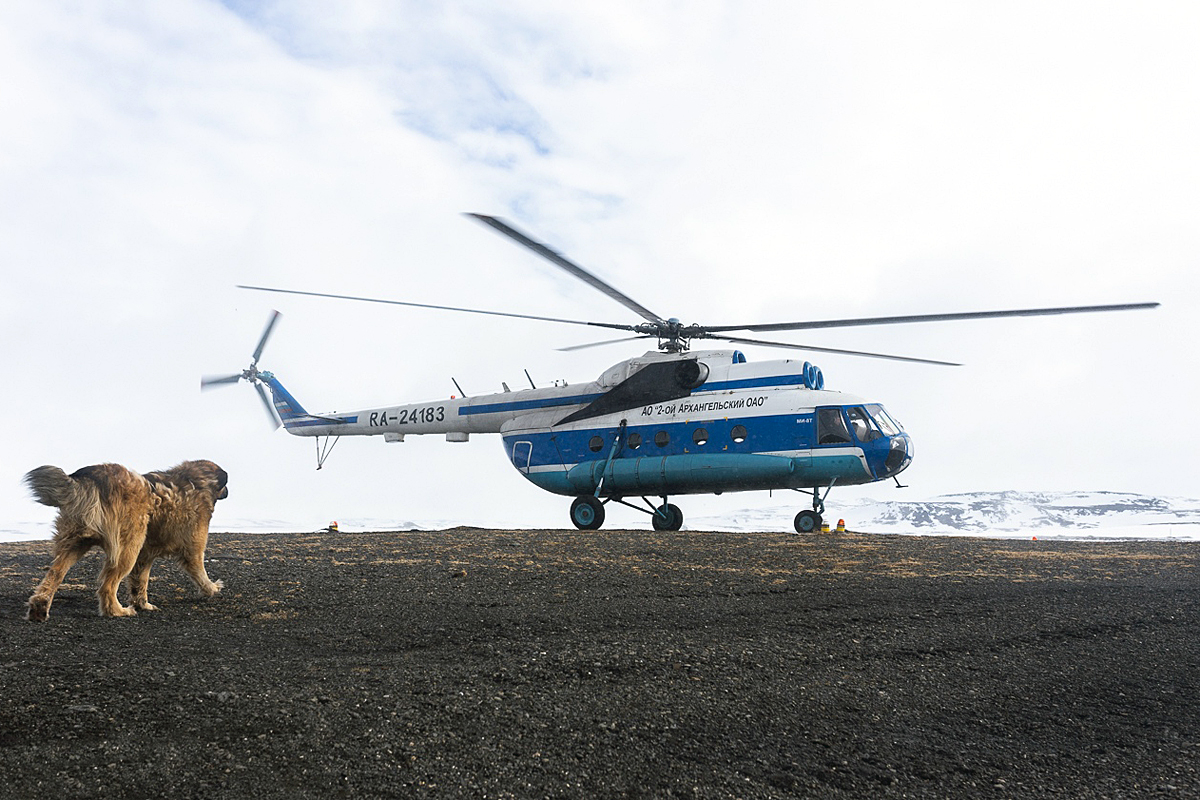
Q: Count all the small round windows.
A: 5